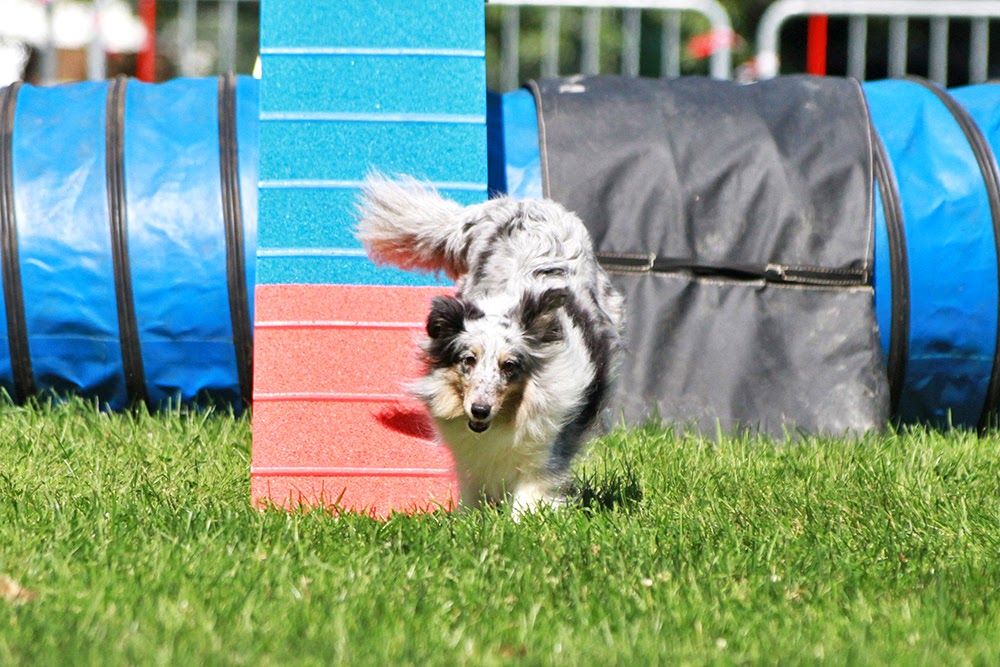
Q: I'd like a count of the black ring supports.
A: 5